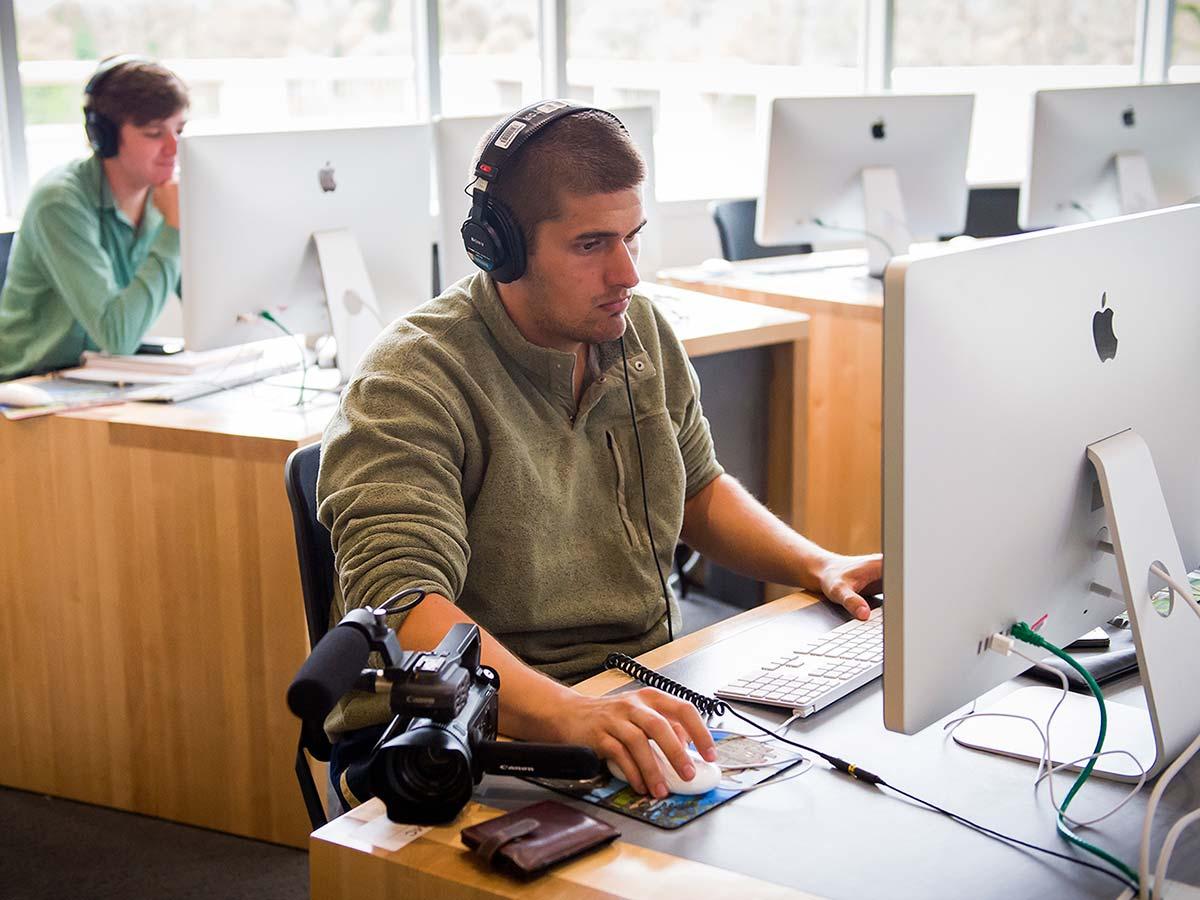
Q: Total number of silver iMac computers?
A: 5